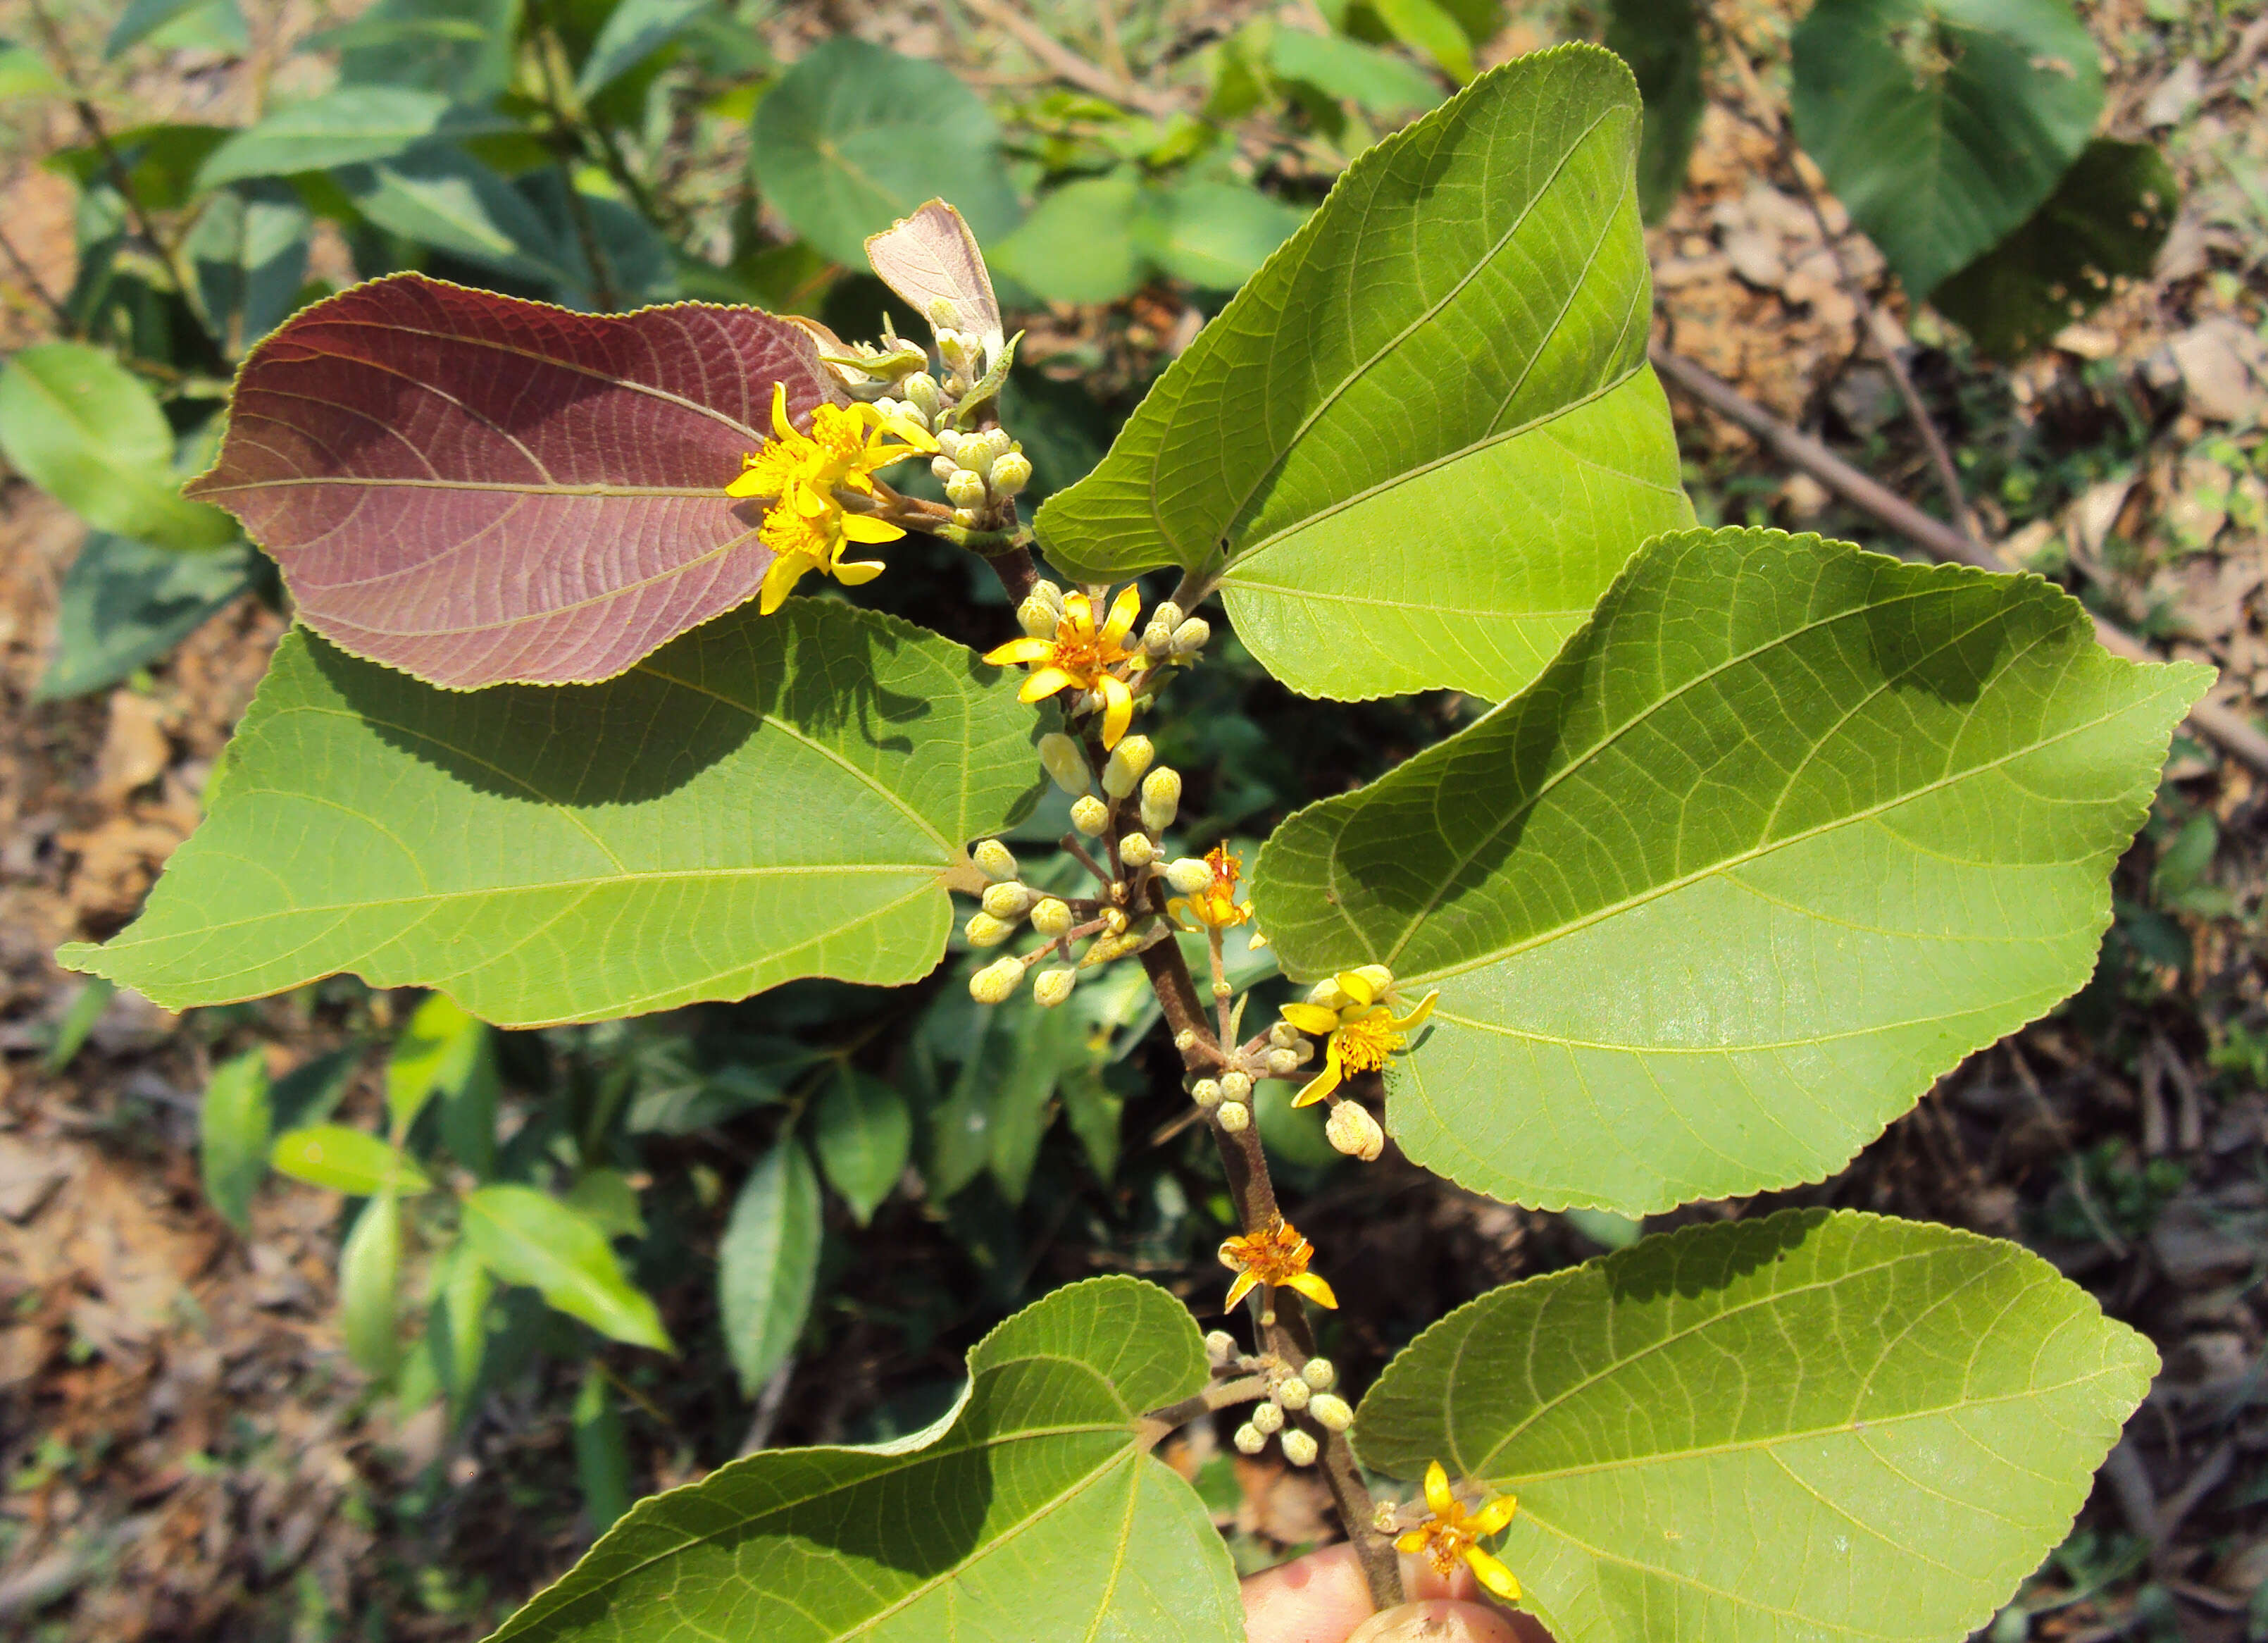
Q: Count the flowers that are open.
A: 8